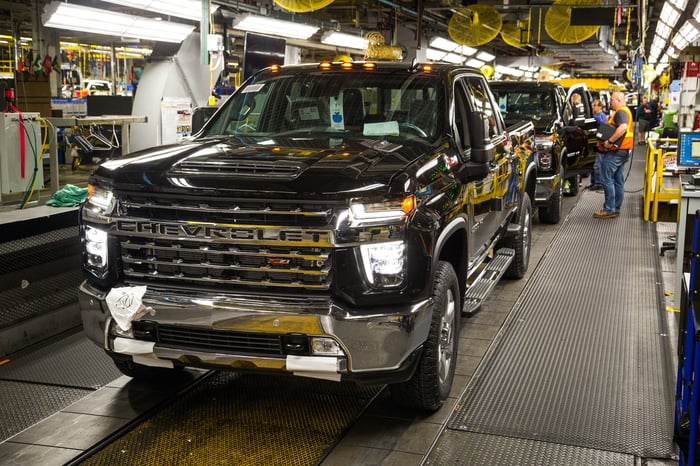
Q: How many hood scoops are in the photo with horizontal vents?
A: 1